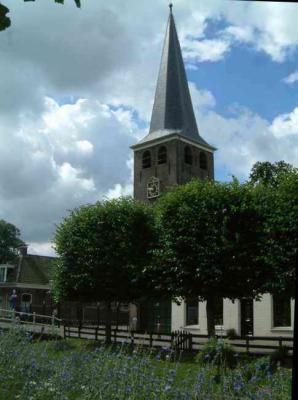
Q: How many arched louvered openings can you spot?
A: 4